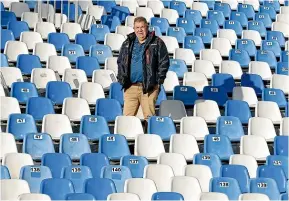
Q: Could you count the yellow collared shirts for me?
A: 0